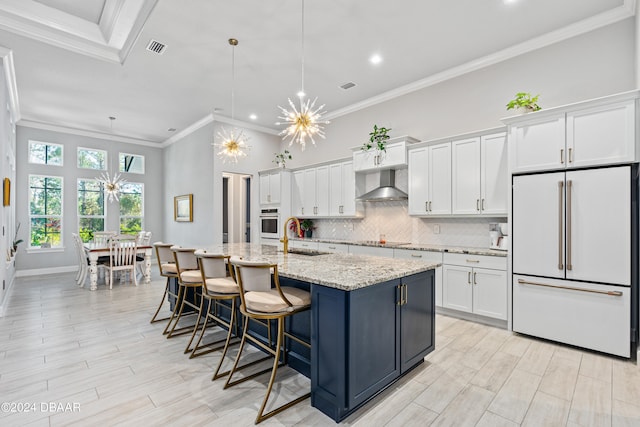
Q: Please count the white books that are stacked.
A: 0